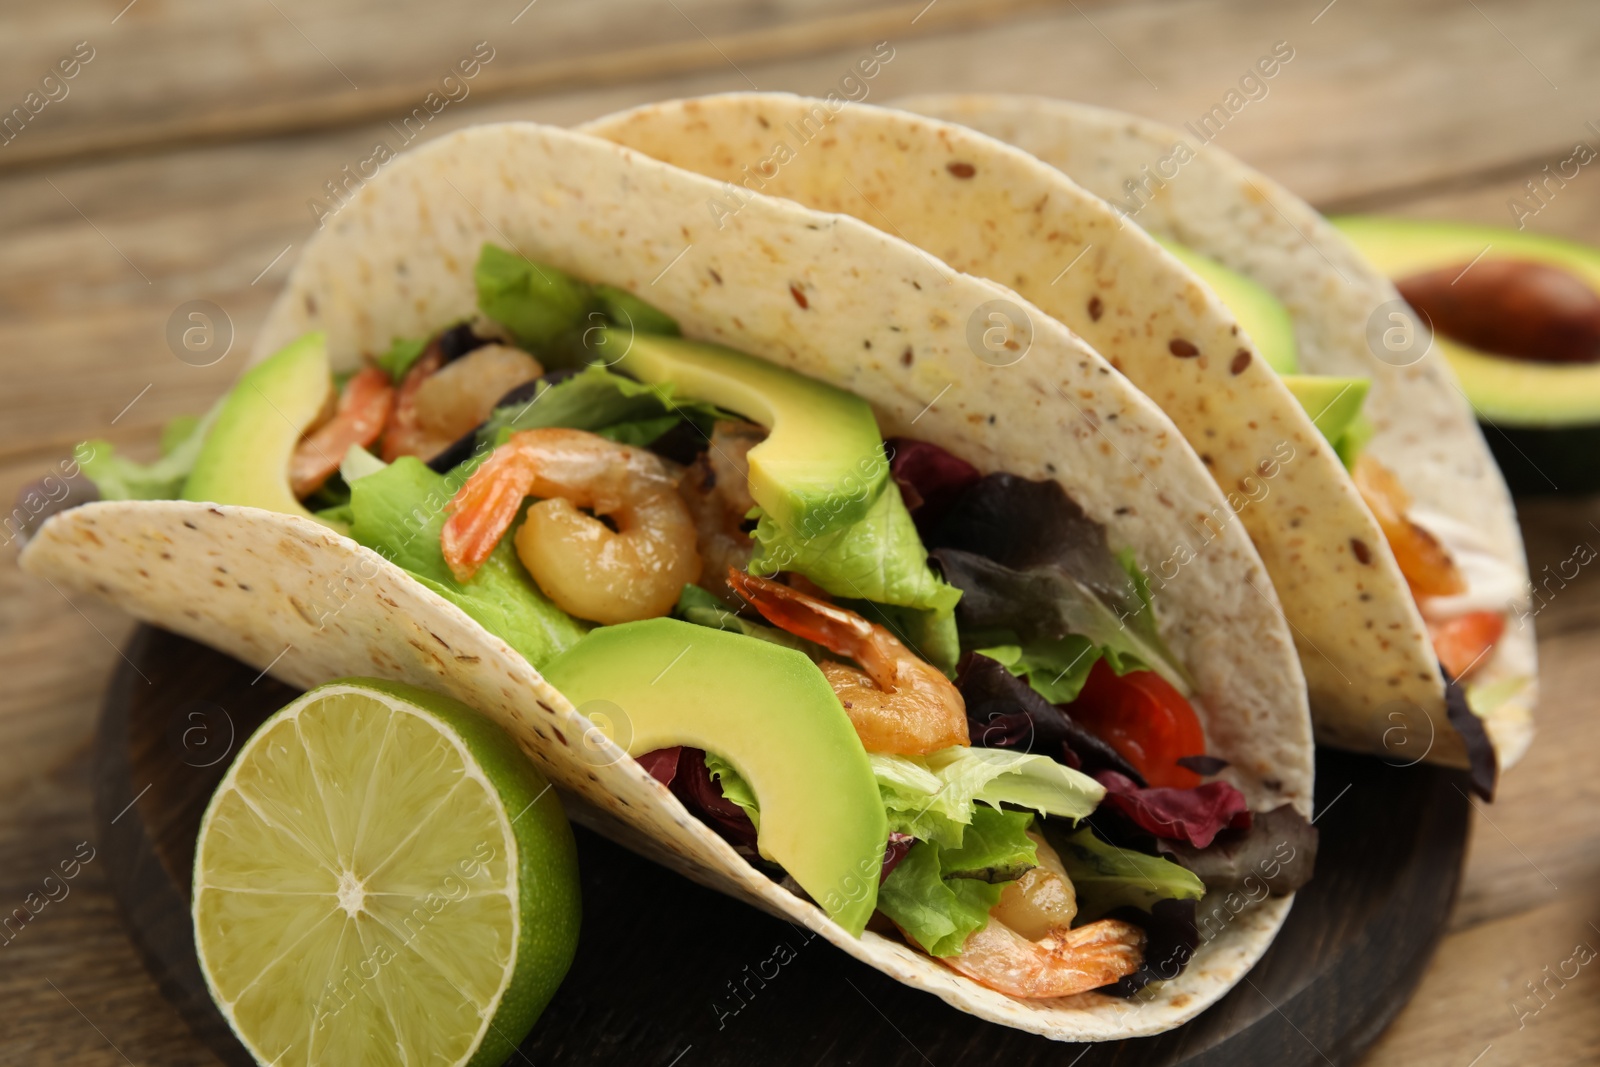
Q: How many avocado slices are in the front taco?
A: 3